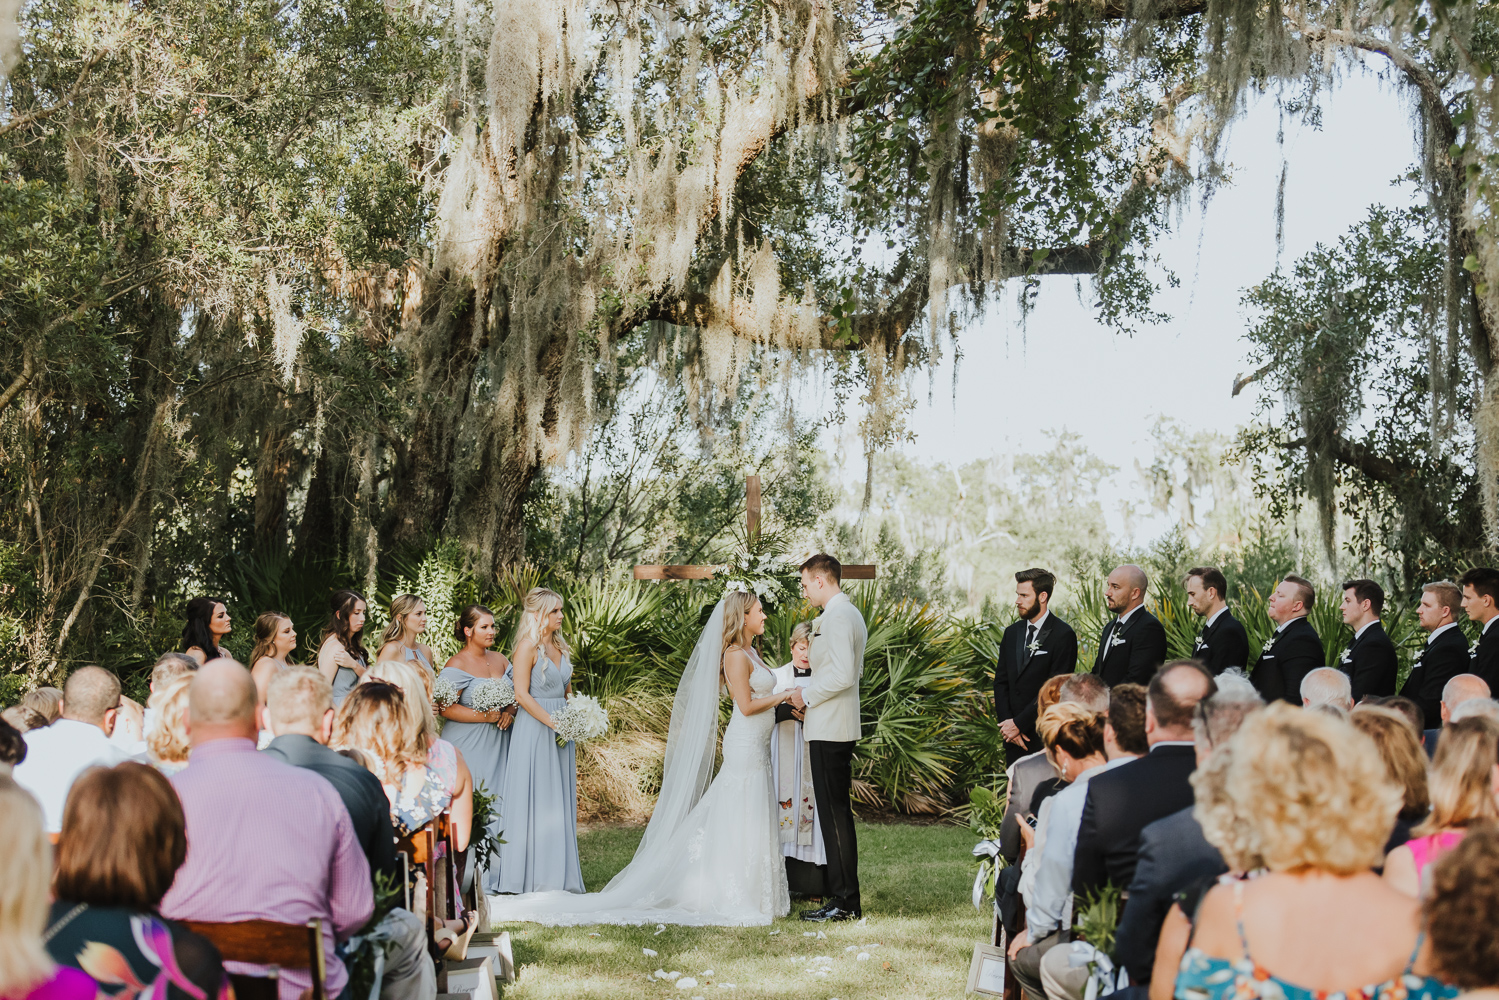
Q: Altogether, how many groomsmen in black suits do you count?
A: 7